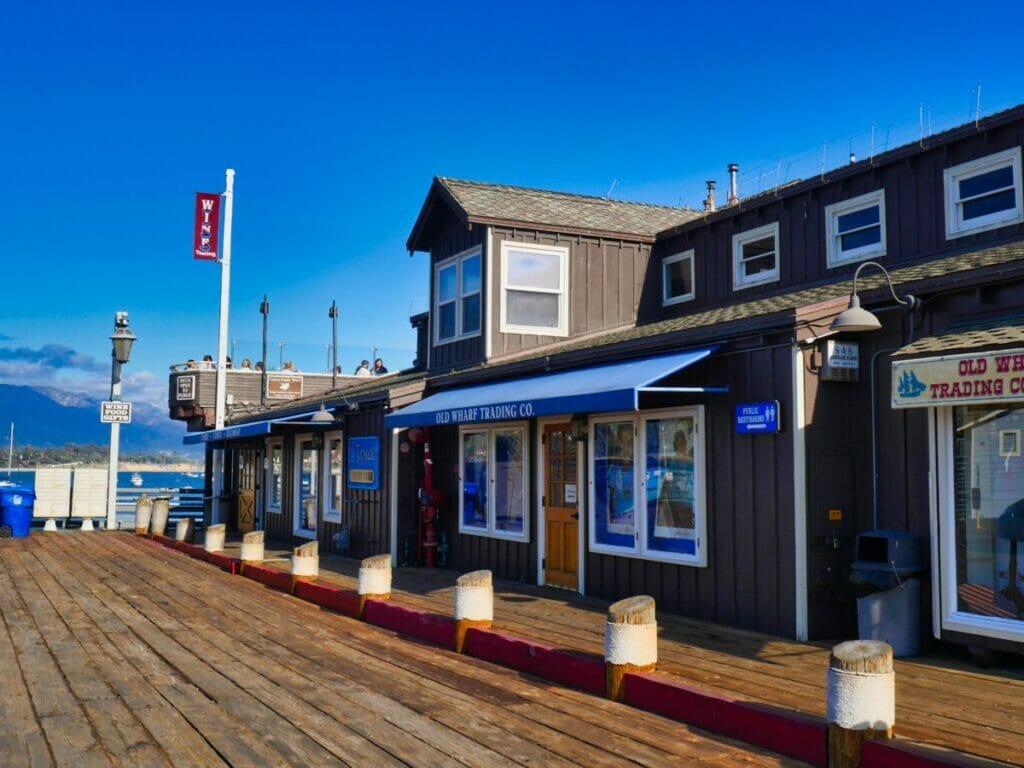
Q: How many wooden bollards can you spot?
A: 10